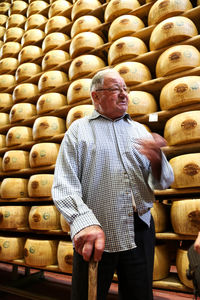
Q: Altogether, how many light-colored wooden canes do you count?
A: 1